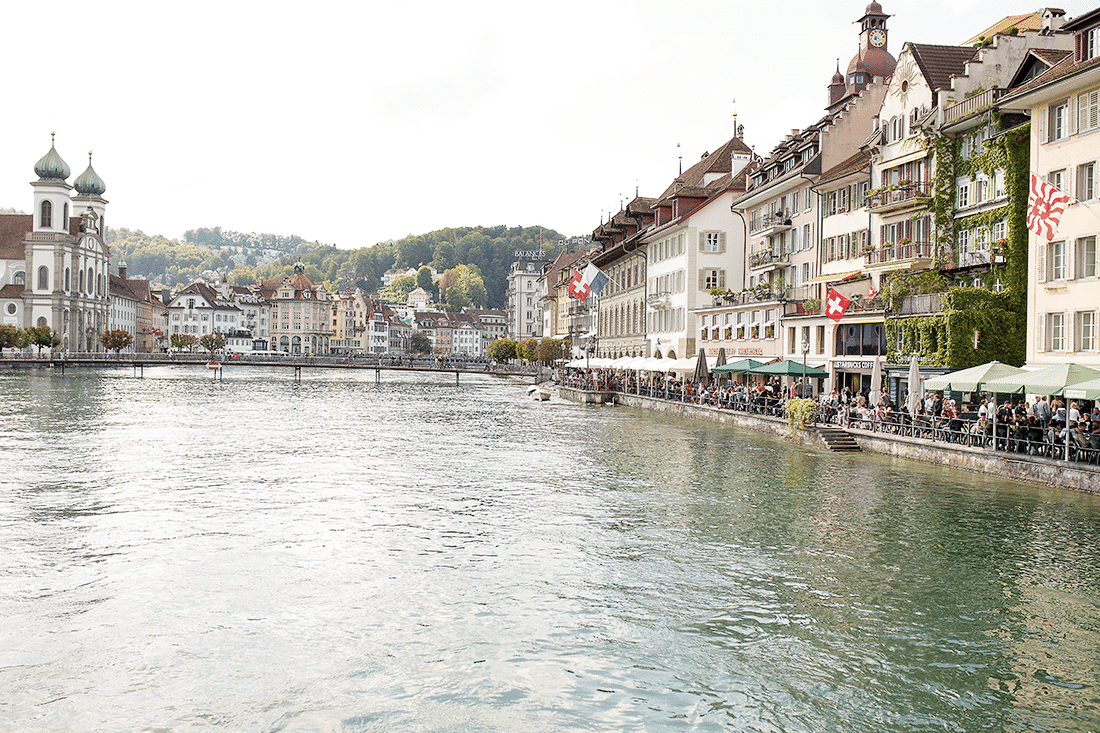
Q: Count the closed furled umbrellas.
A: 4